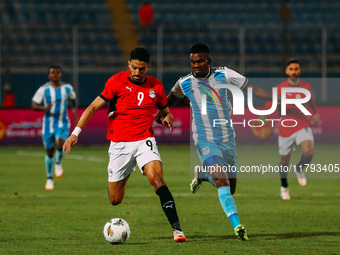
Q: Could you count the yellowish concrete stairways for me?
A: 1